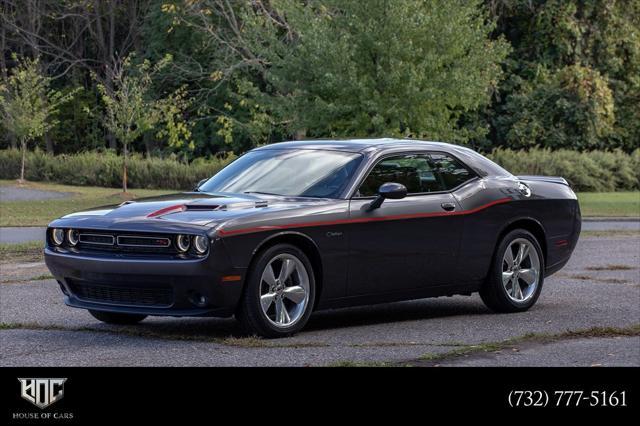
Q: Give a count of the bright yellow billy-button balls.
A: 0